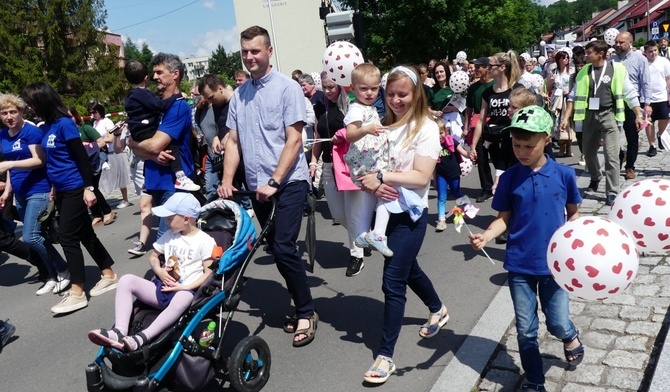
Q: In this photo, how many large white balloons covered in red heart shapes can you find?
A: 3